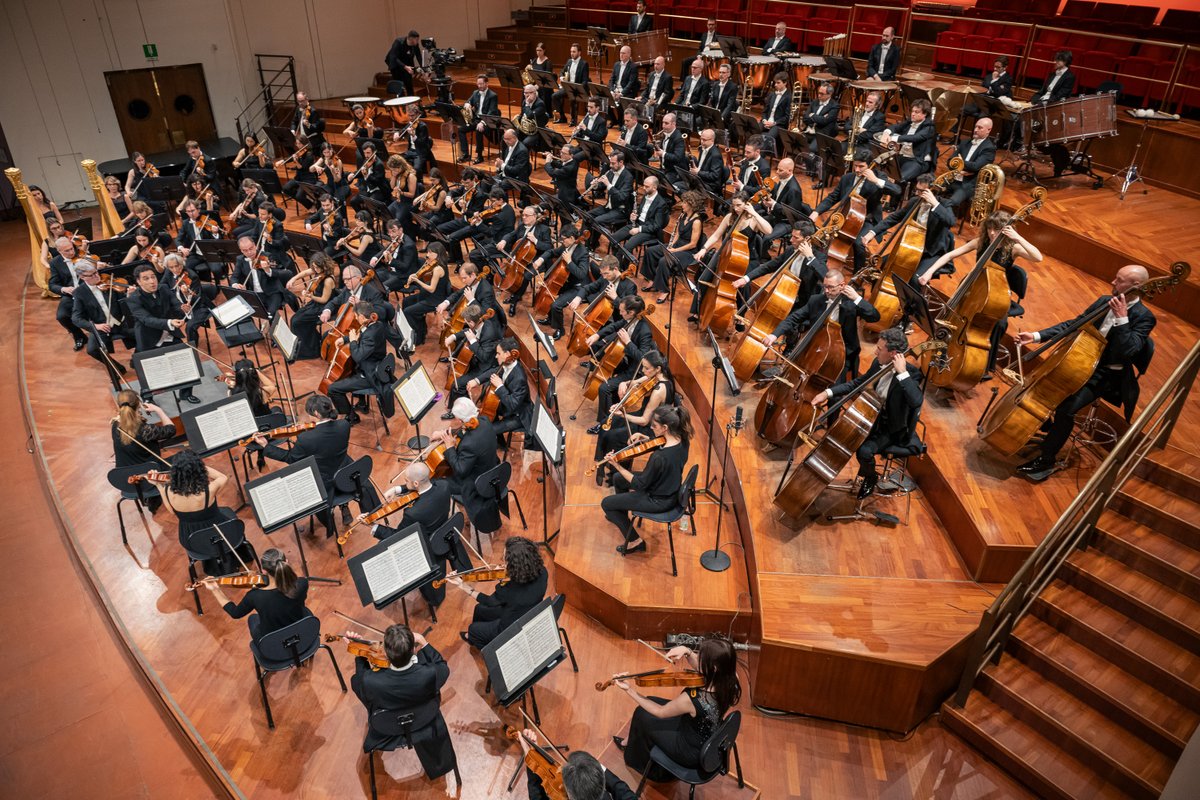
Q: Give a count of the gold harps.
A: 2